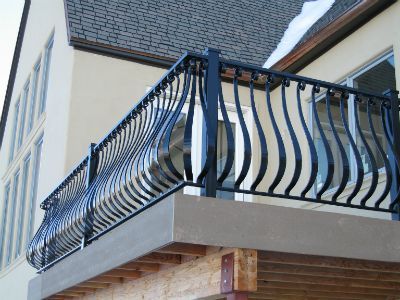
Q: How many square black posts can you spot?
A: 3